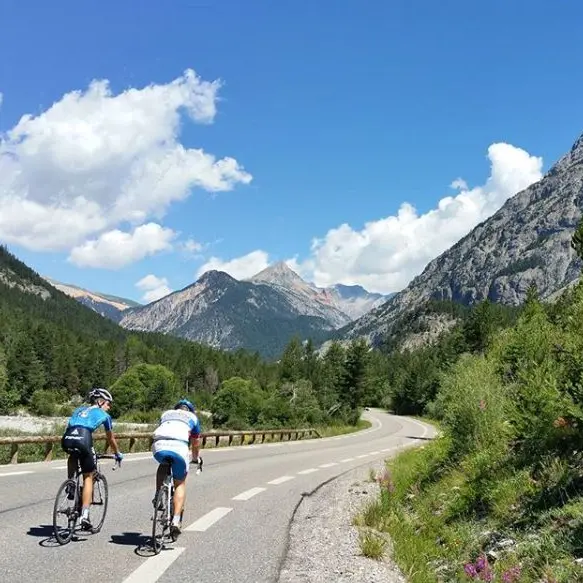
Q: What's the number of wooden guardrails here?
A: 1